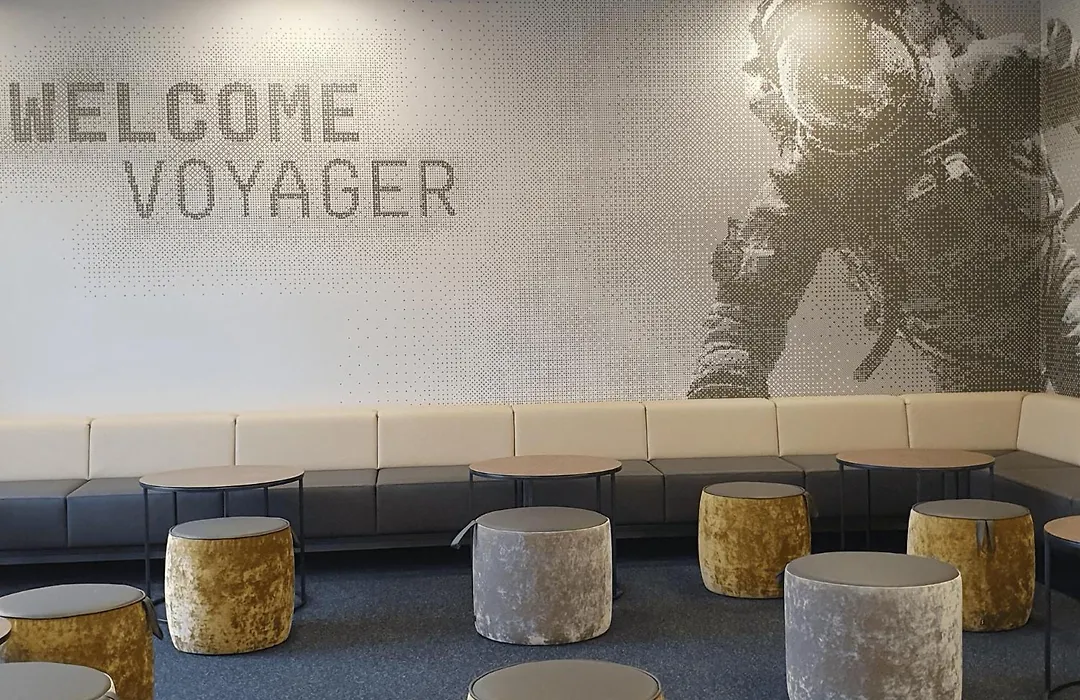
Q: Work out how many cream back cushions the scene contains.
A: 9